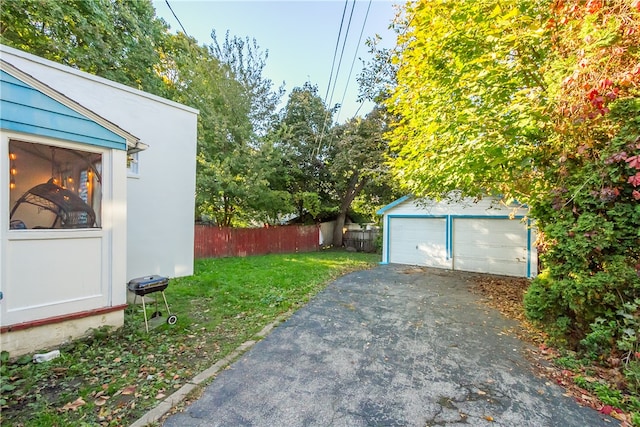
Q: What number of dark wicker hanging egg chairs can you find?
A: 1